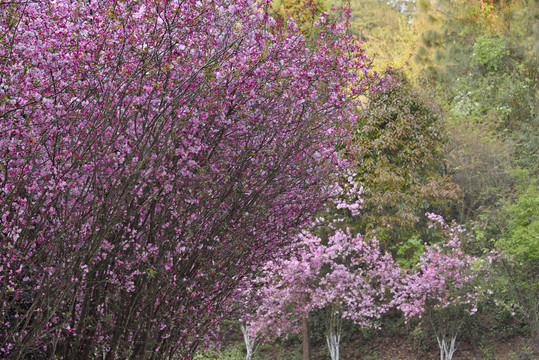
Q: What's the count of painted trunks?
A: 3